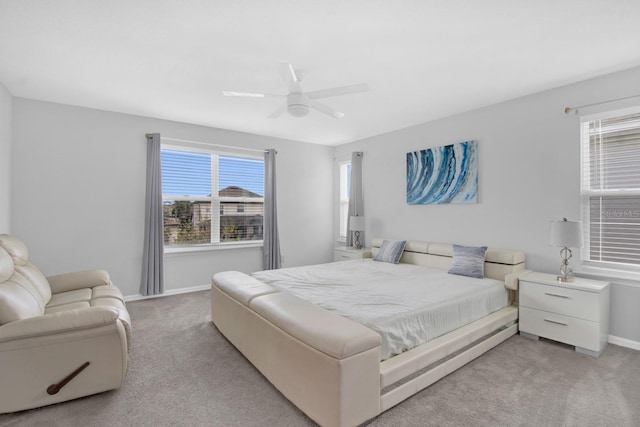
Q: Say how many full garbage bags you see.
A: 0